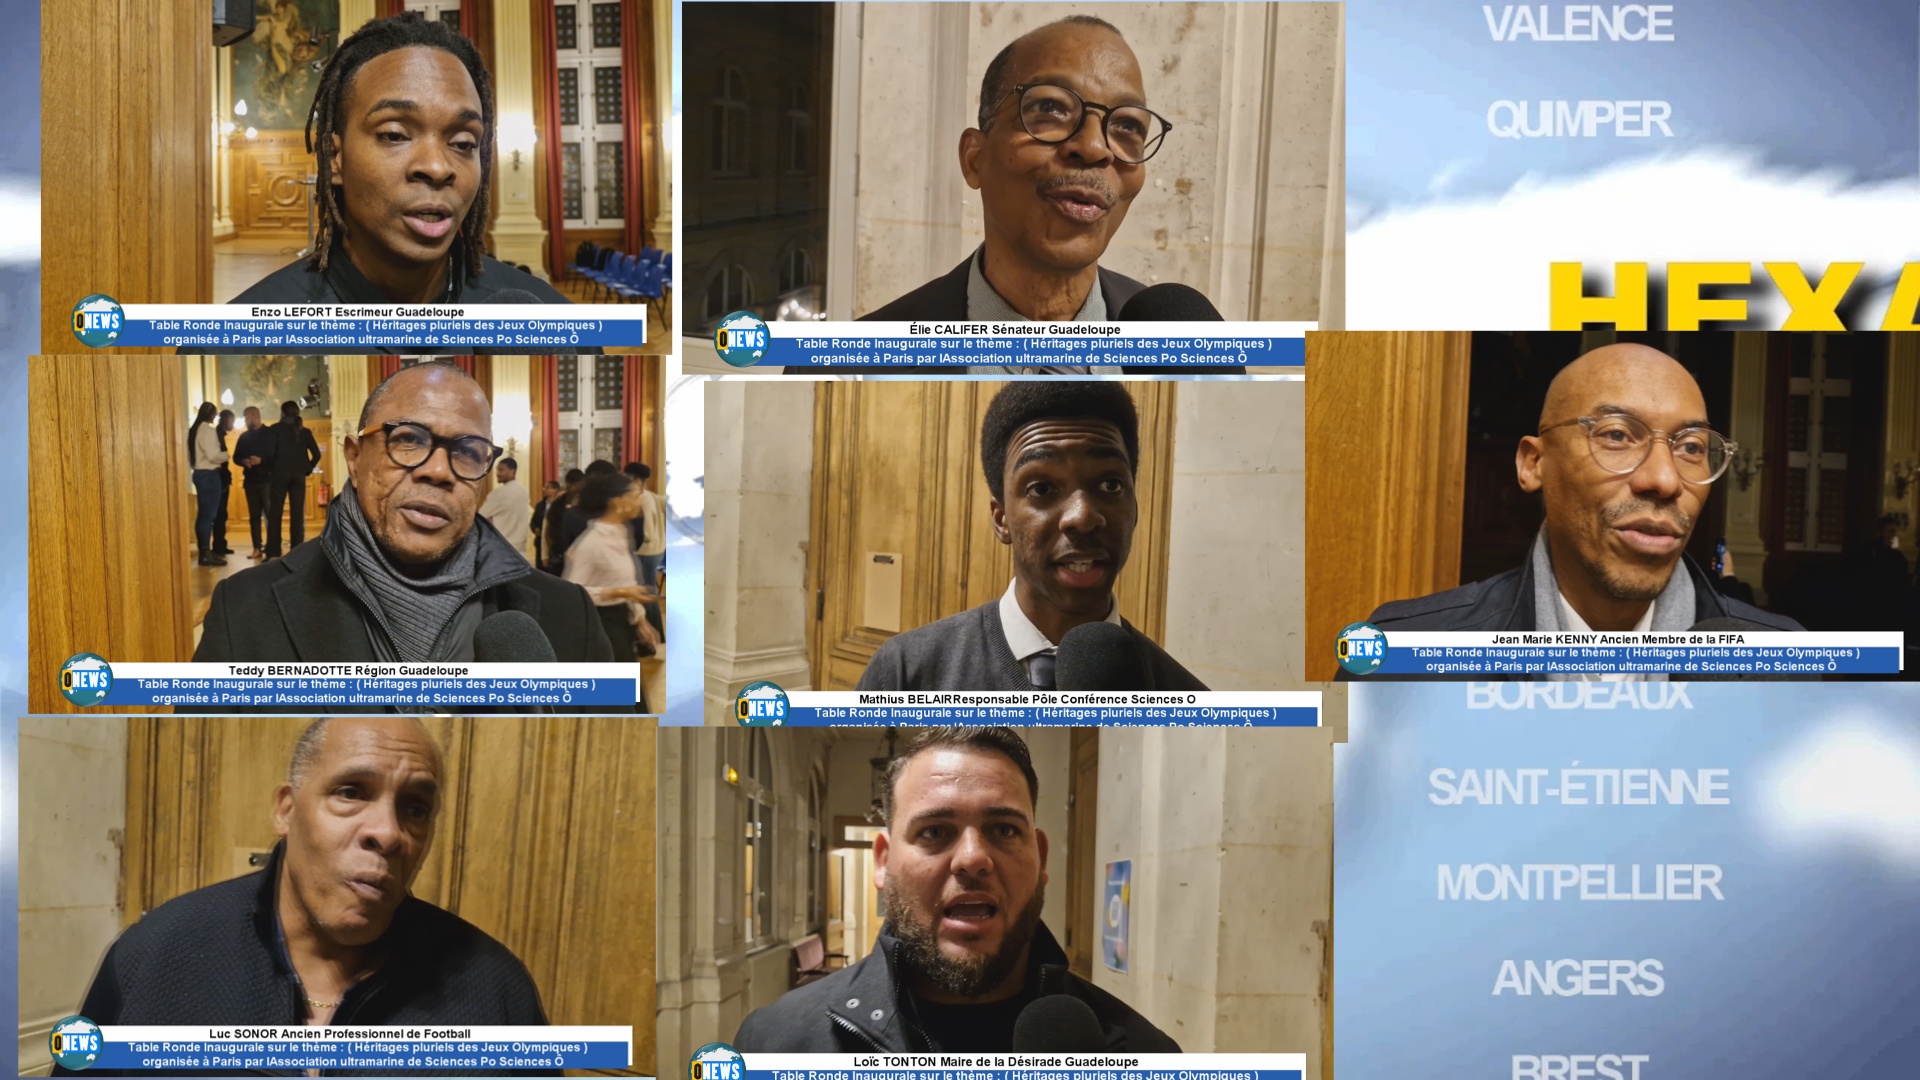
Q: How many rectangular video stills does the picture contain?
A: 7